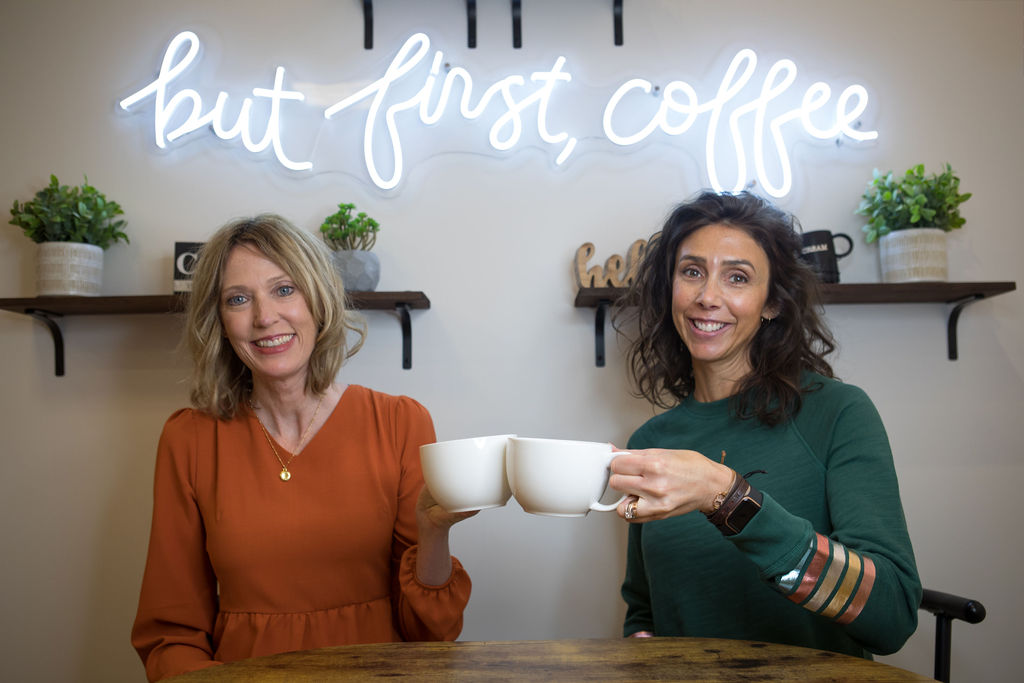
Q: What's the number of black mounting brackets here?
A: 8